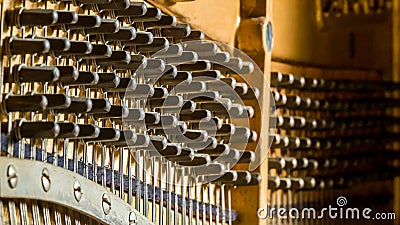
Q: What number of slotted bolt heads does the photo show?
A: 5